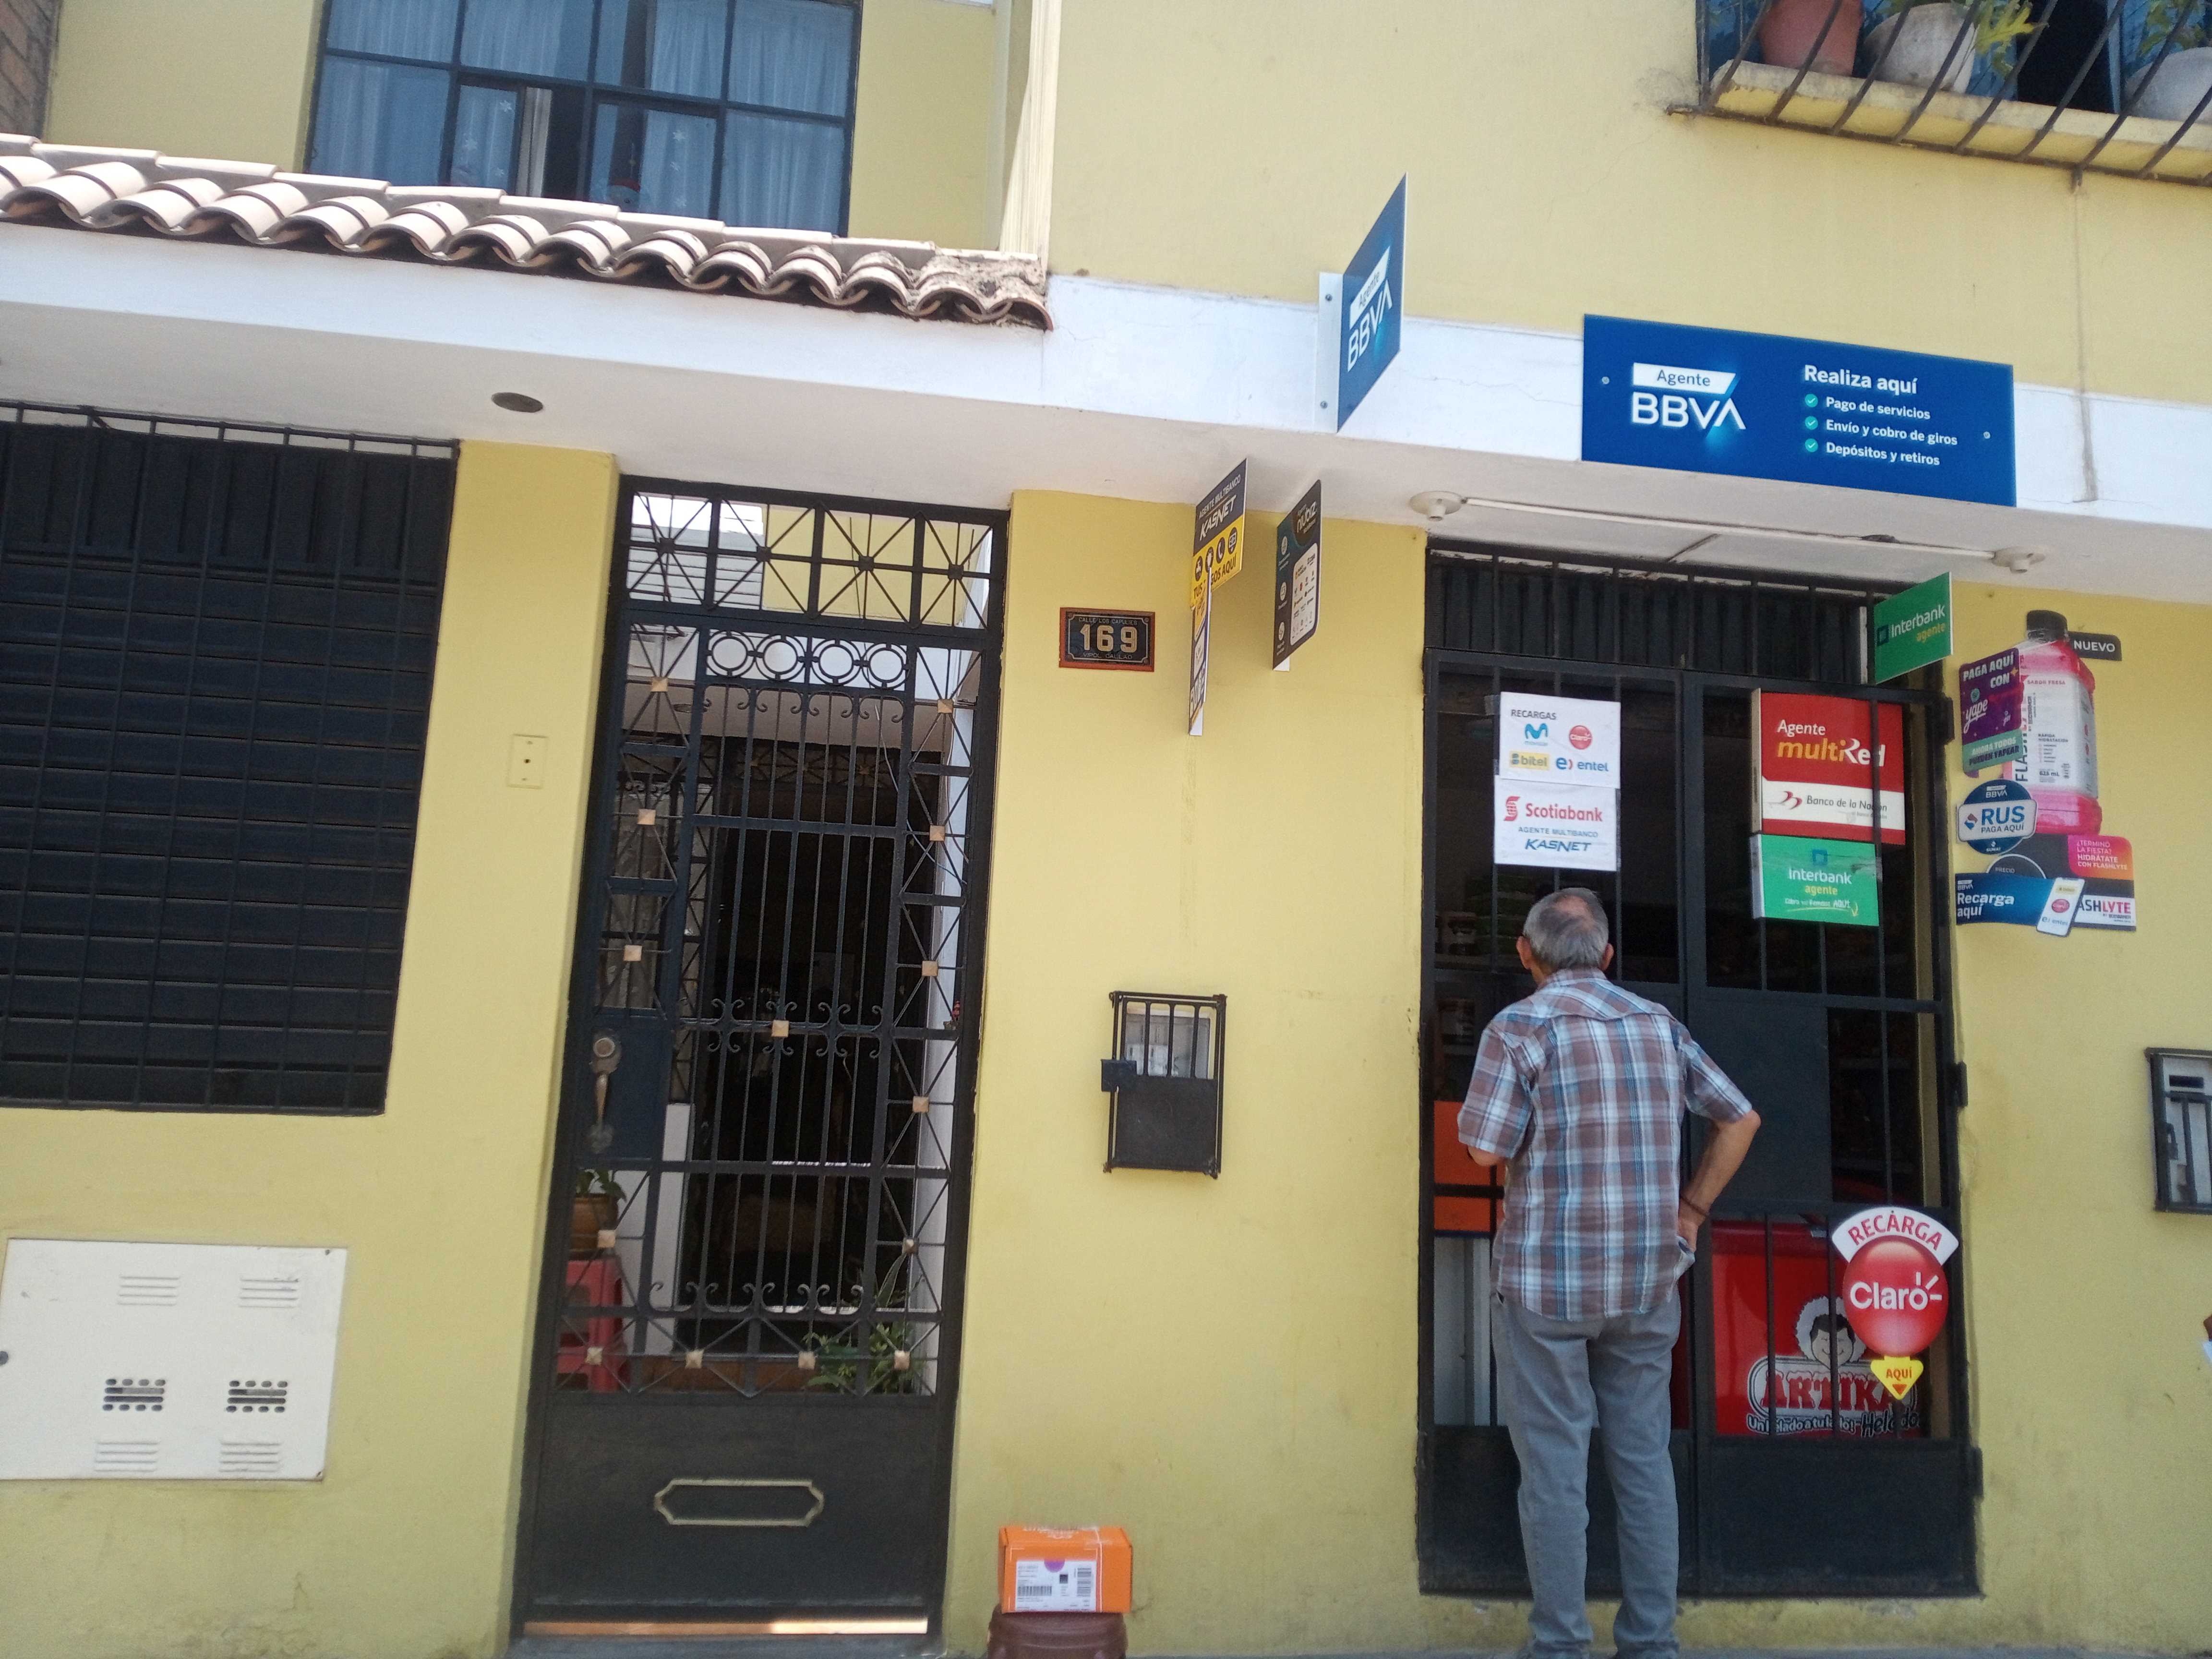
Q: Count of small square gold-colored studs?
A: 14